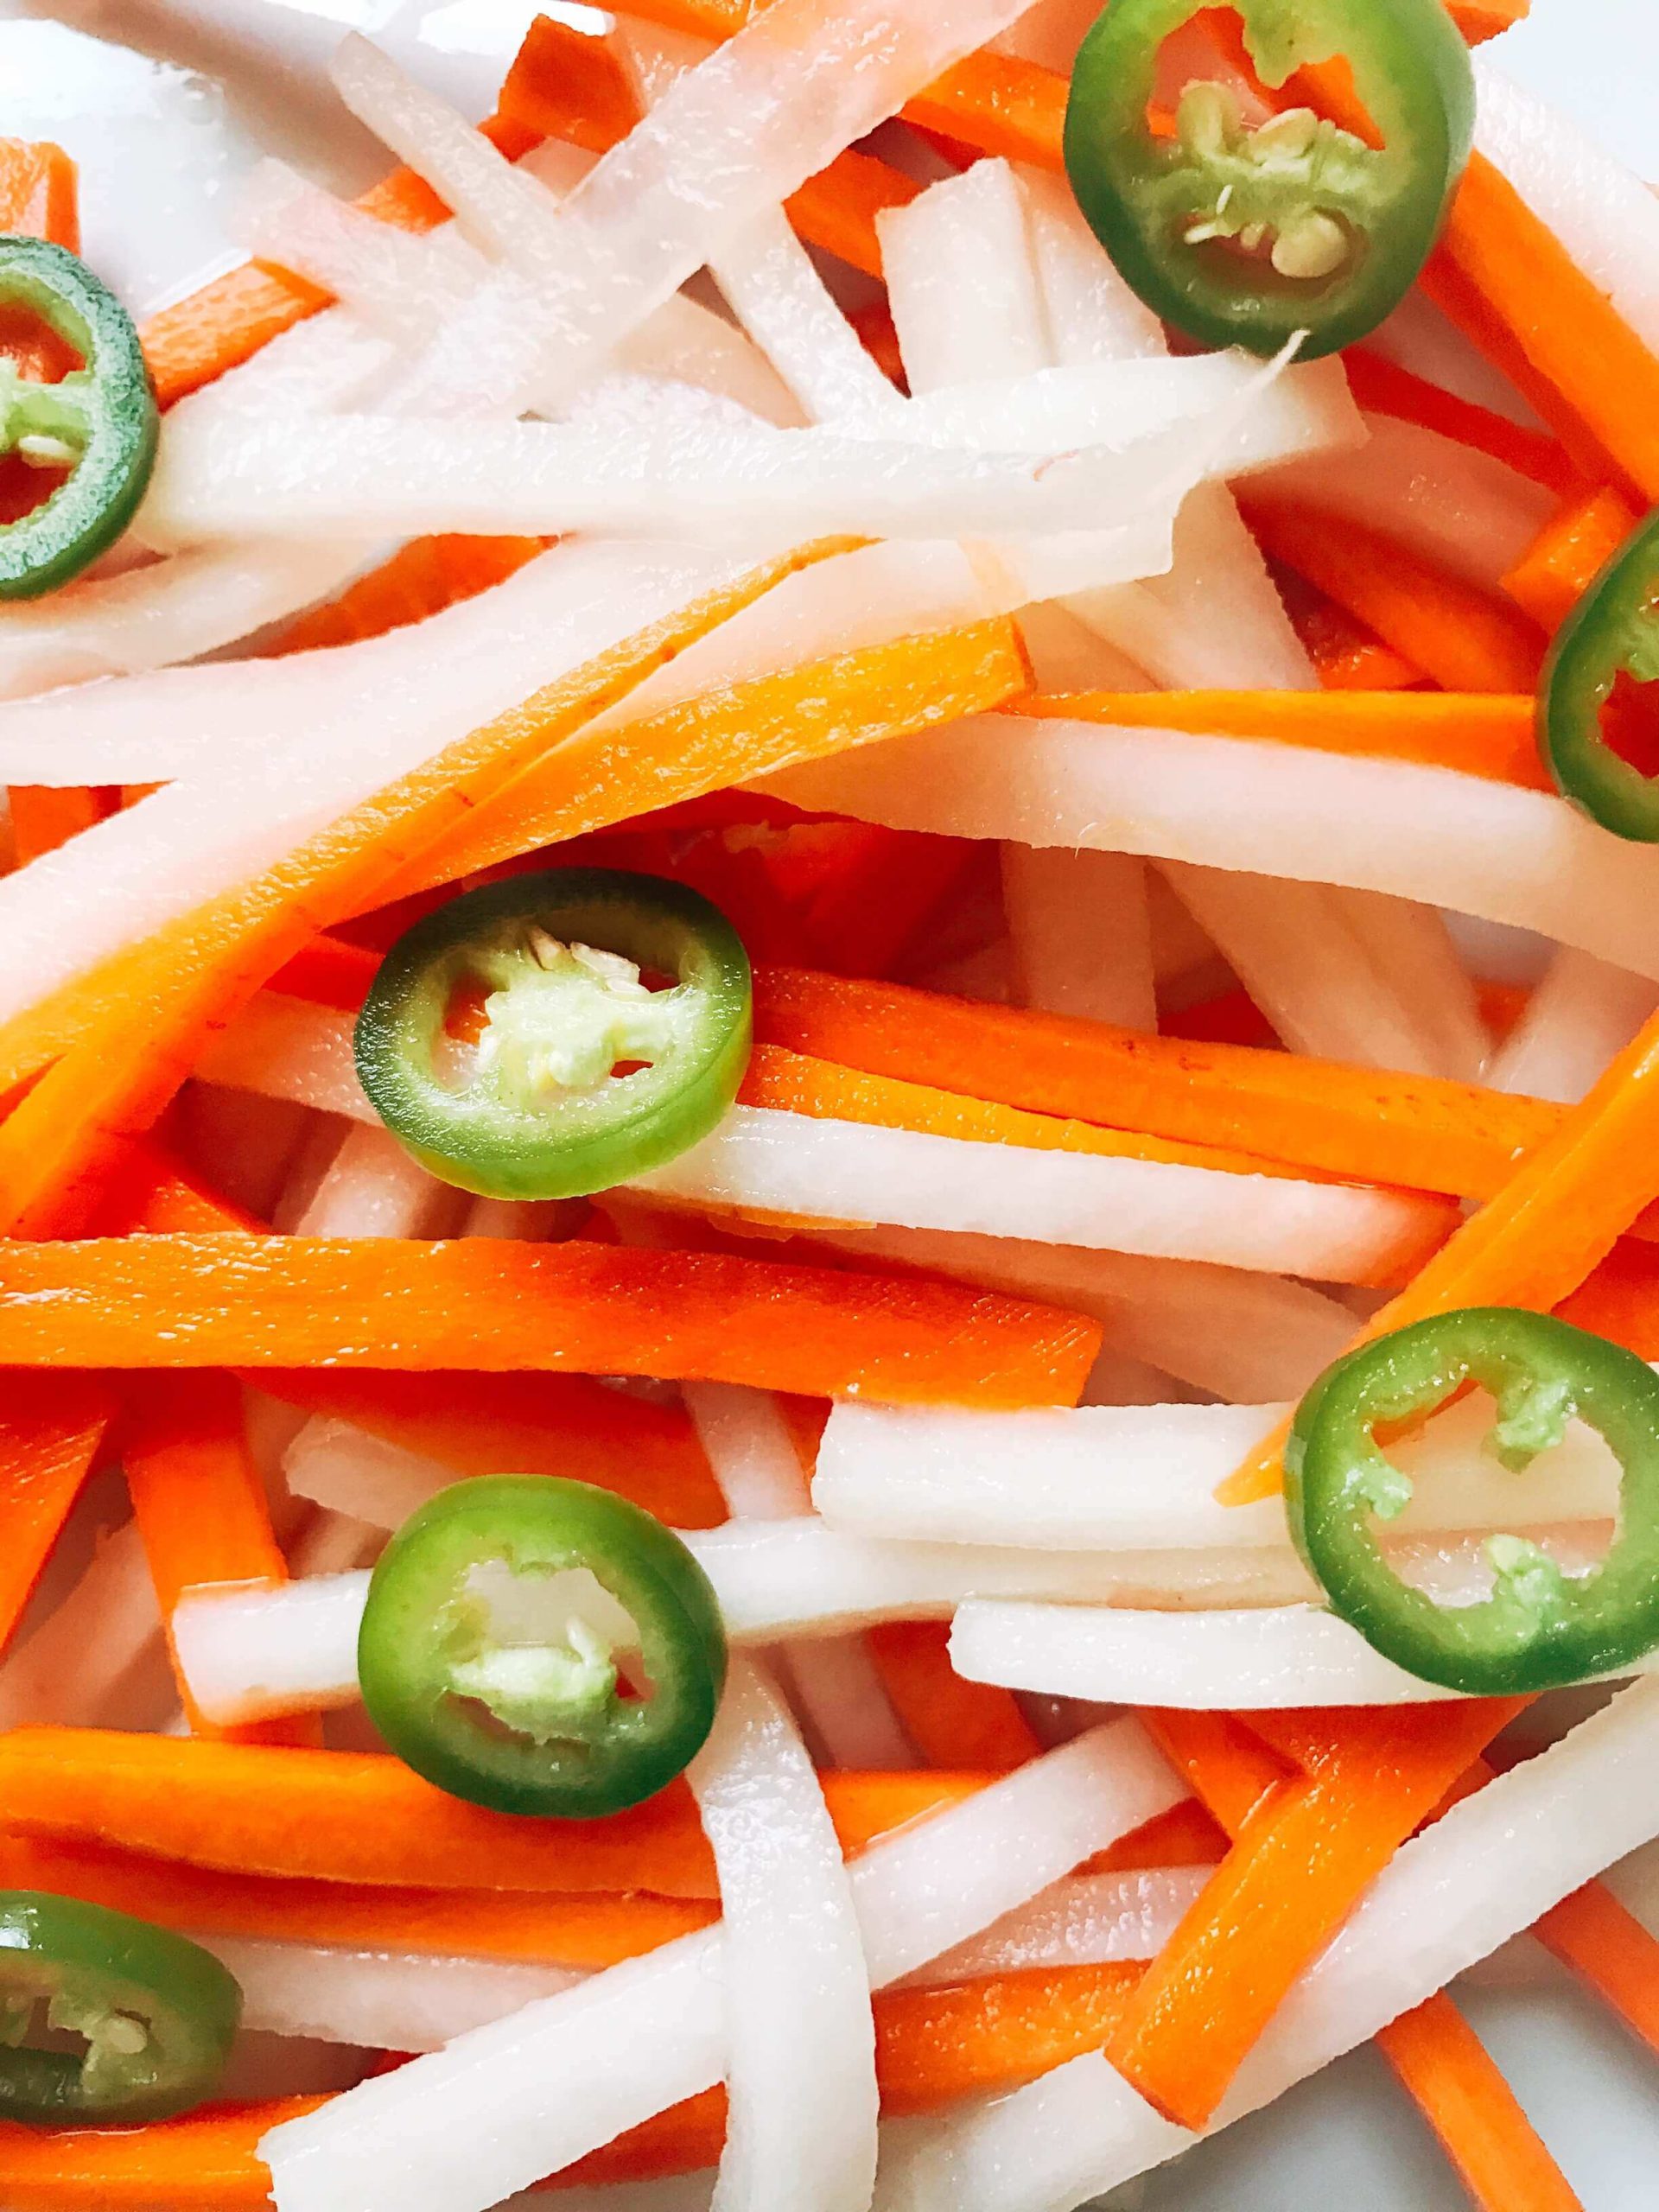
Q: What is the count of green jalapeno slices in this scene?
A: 7